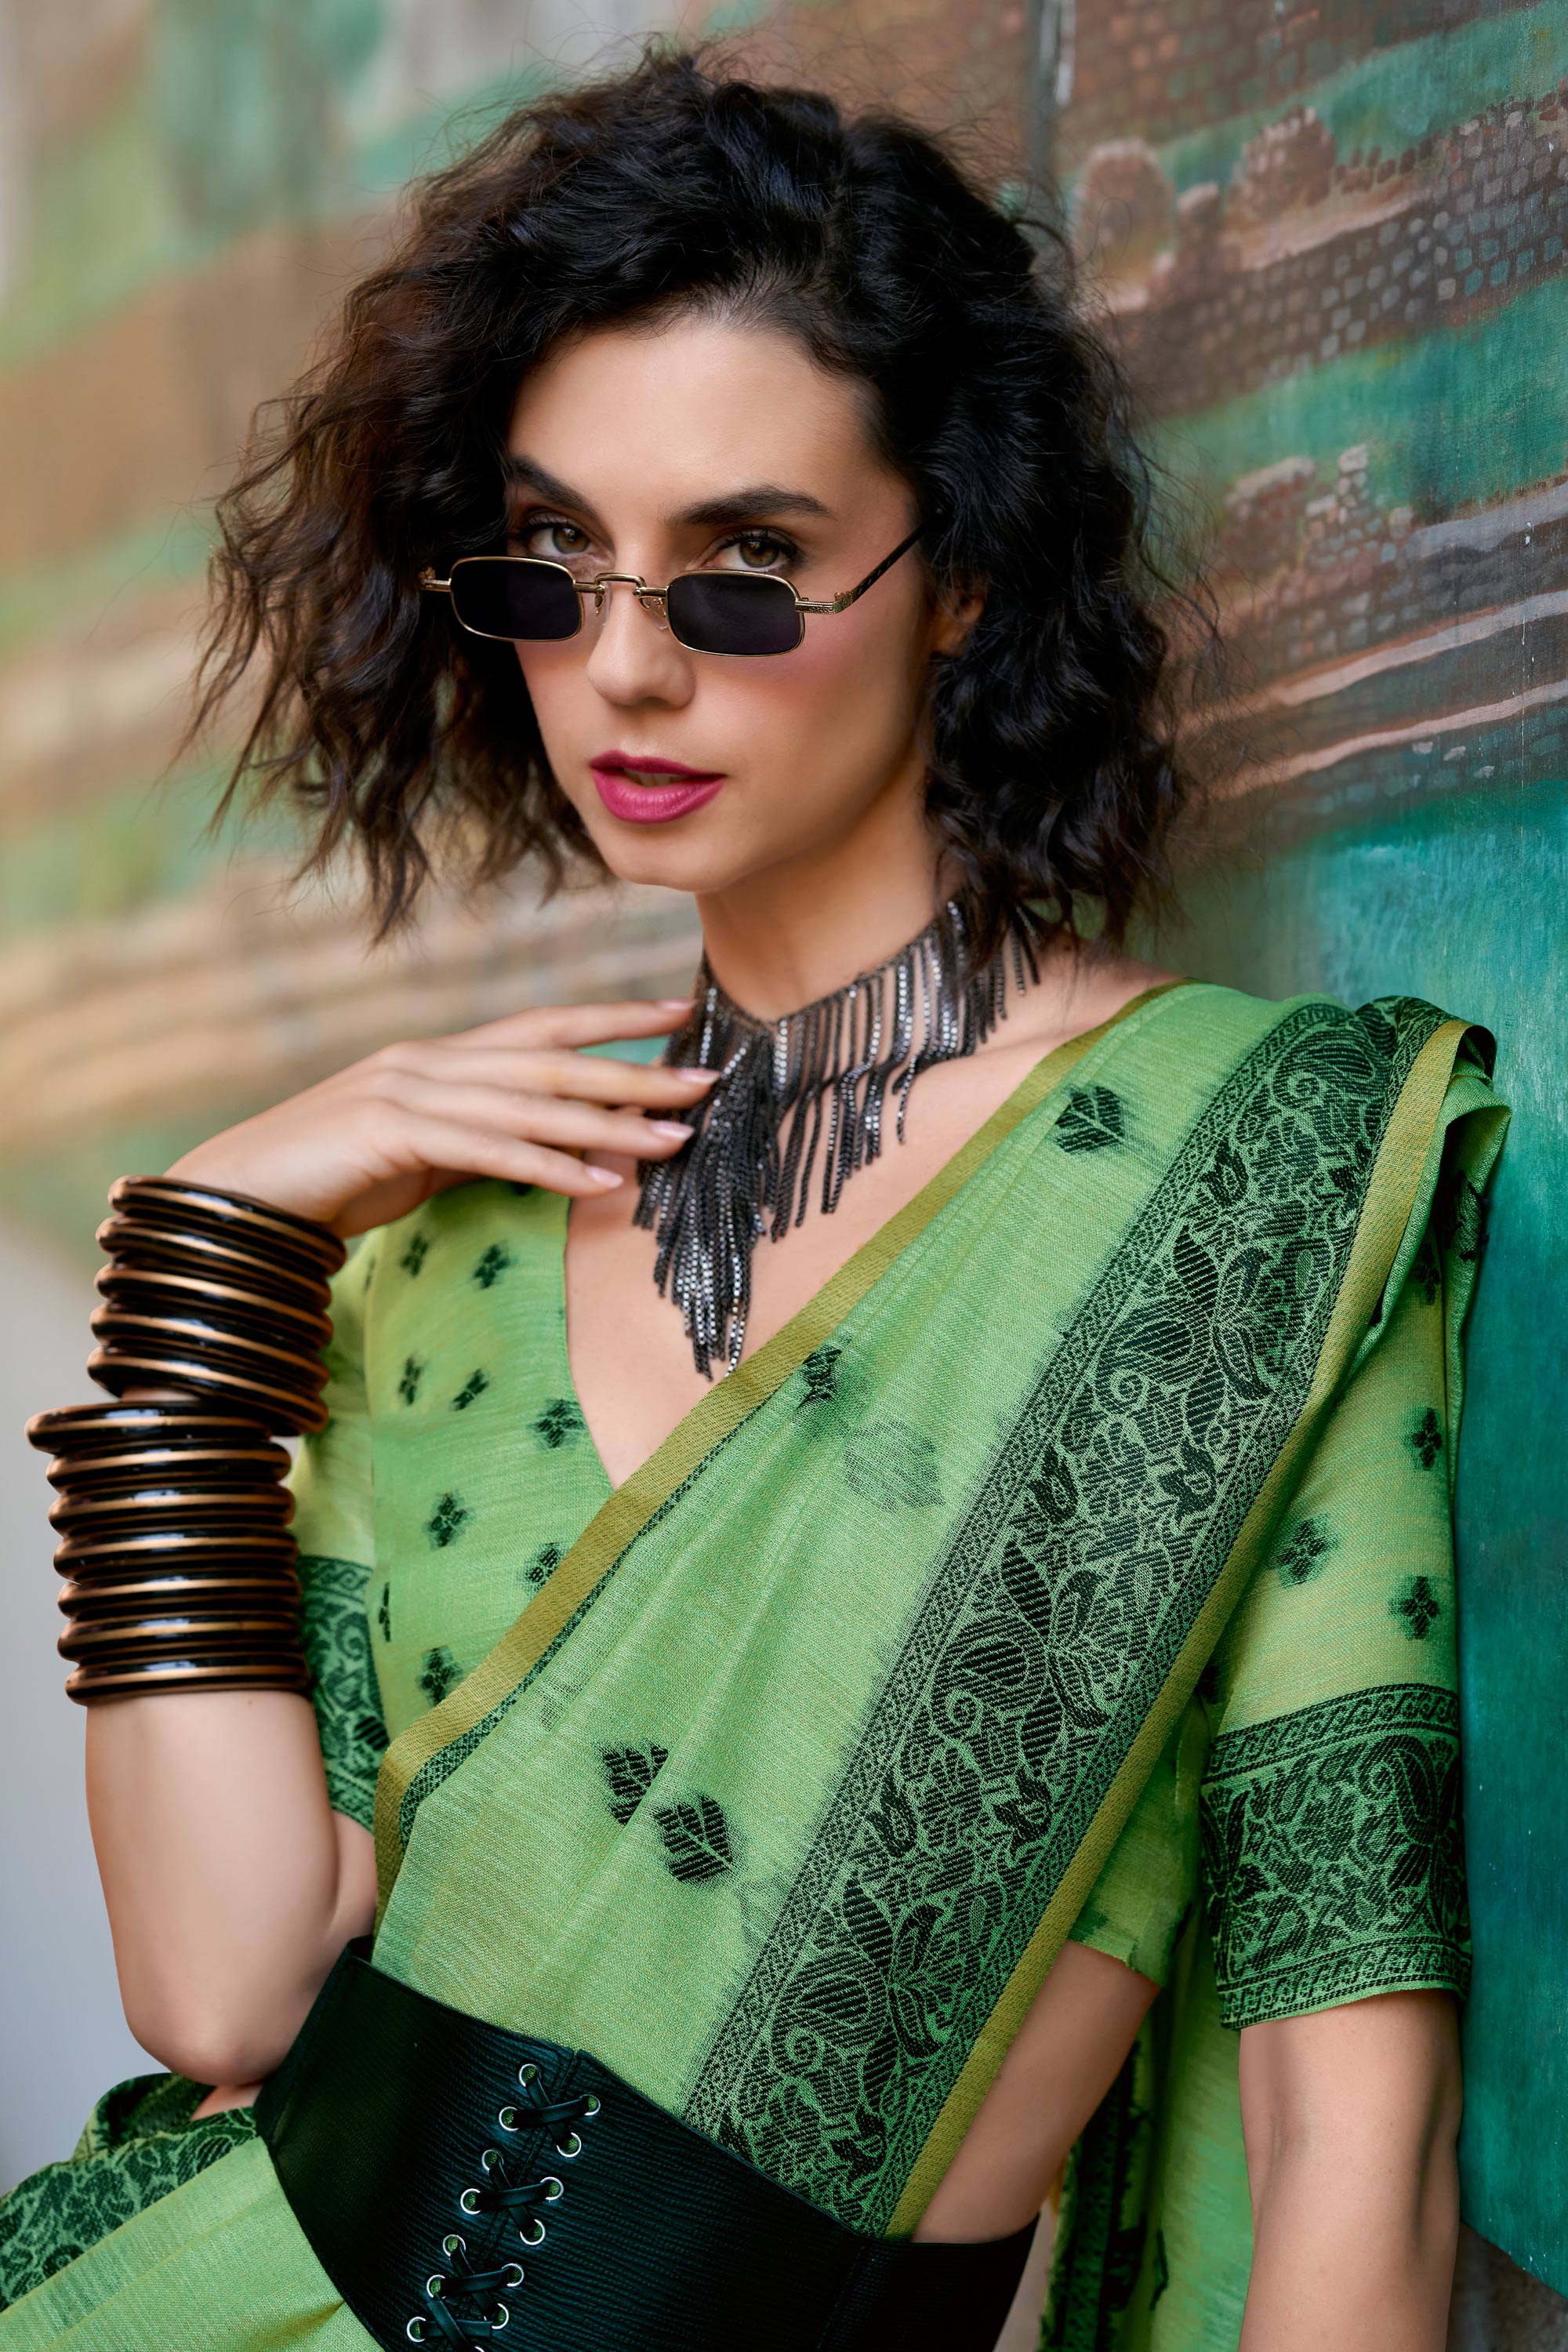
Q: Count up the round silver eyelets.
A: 14